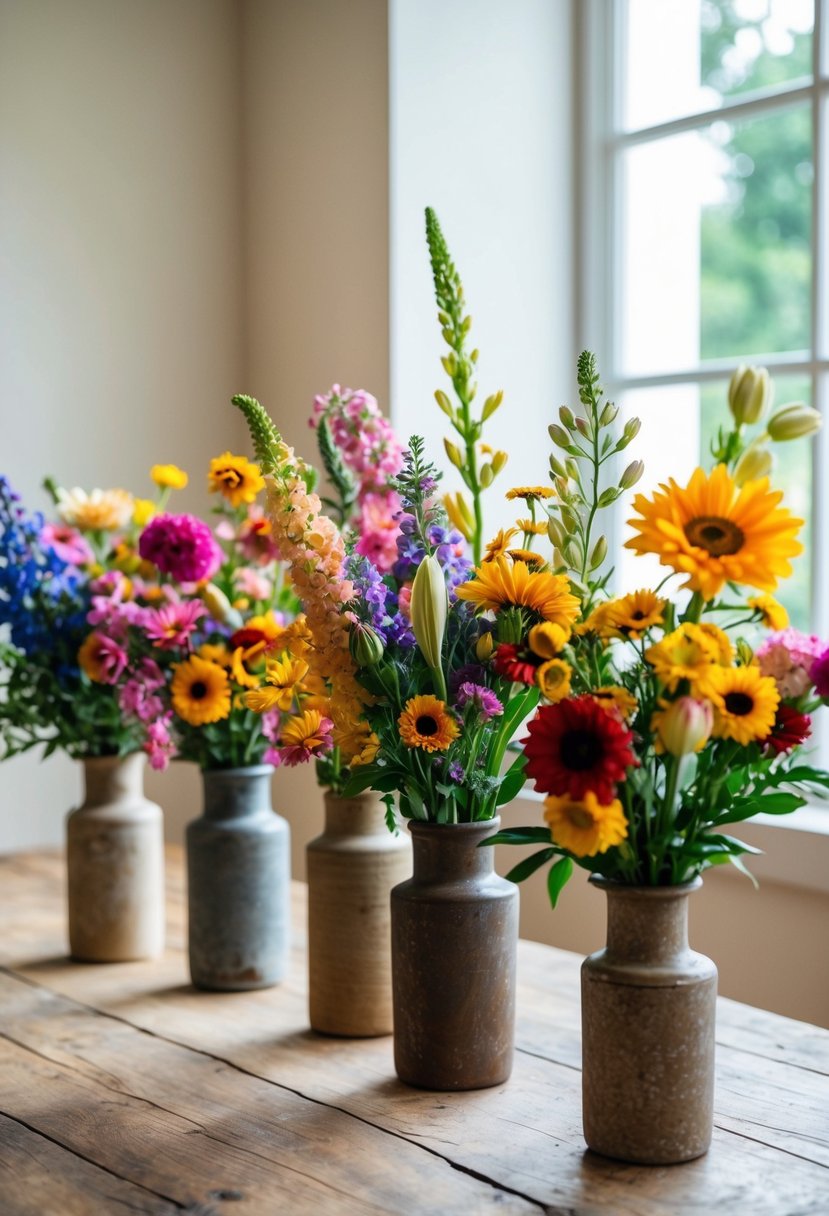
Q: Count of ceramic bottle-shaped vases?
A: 5